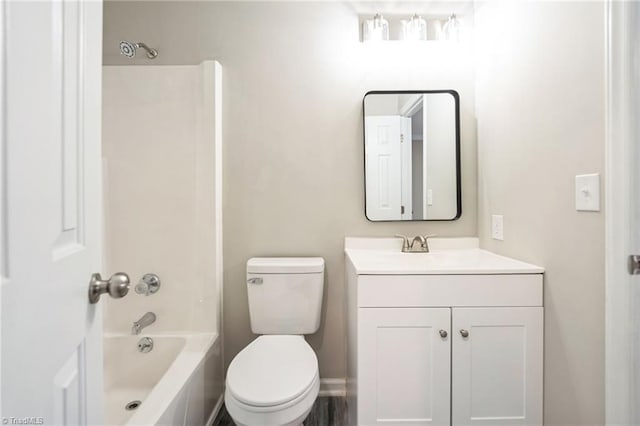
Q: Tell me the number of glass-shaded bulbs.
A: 3